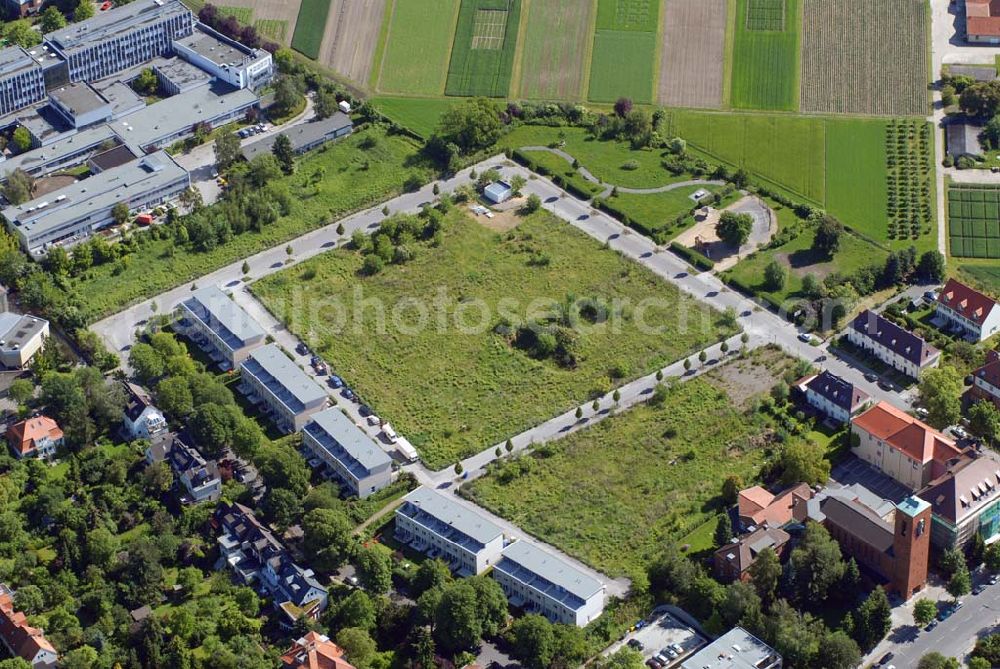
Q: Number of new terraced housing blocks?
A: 5